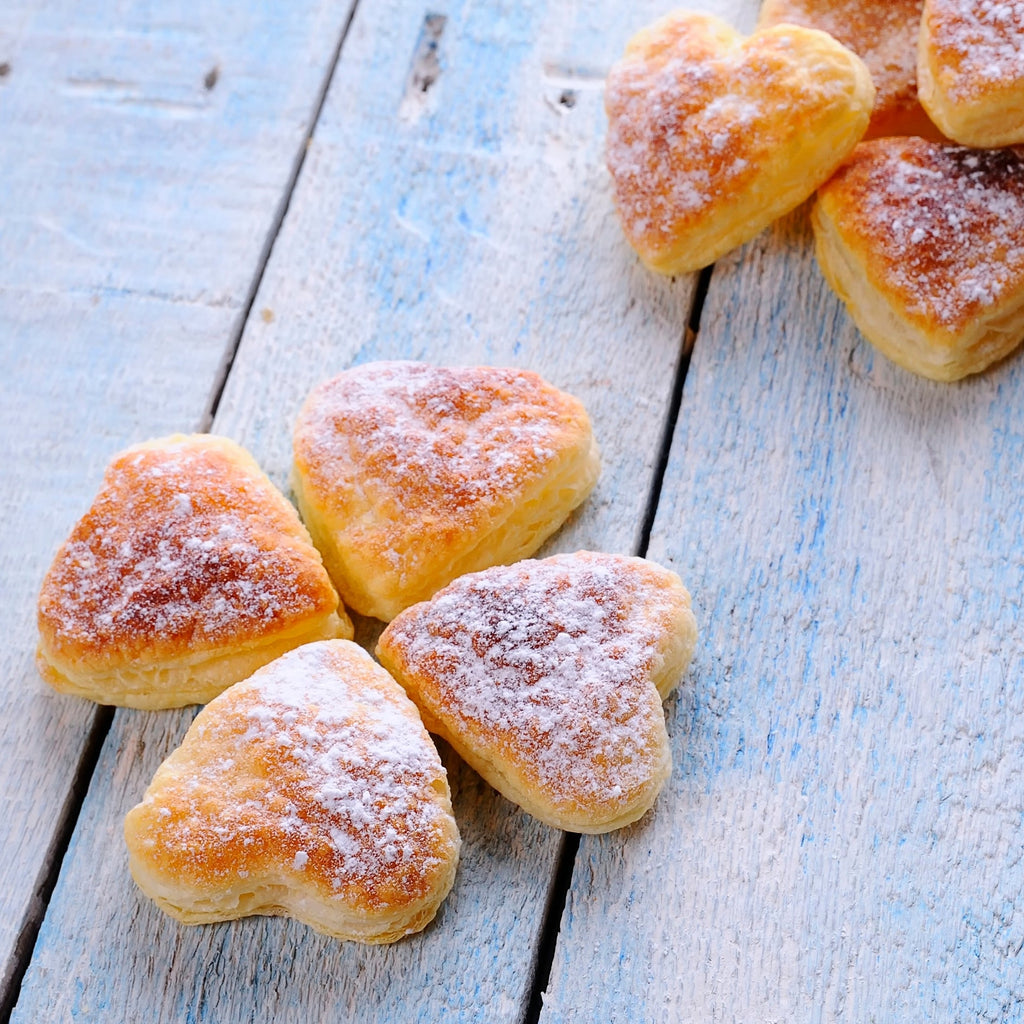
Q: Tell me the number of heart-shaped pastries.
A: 8